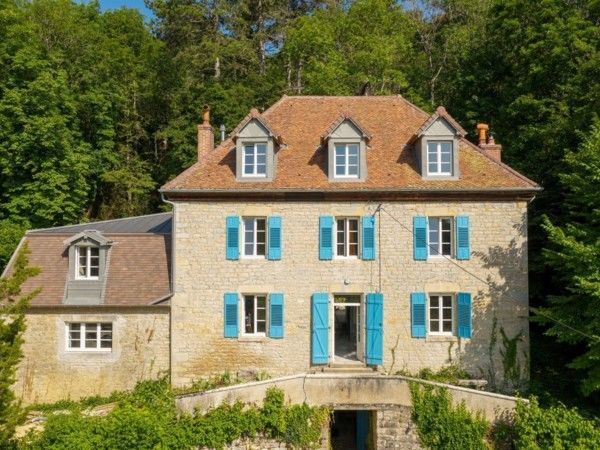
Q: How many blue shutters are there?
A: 12